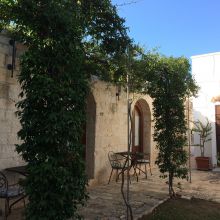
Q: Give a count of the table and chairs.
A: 5